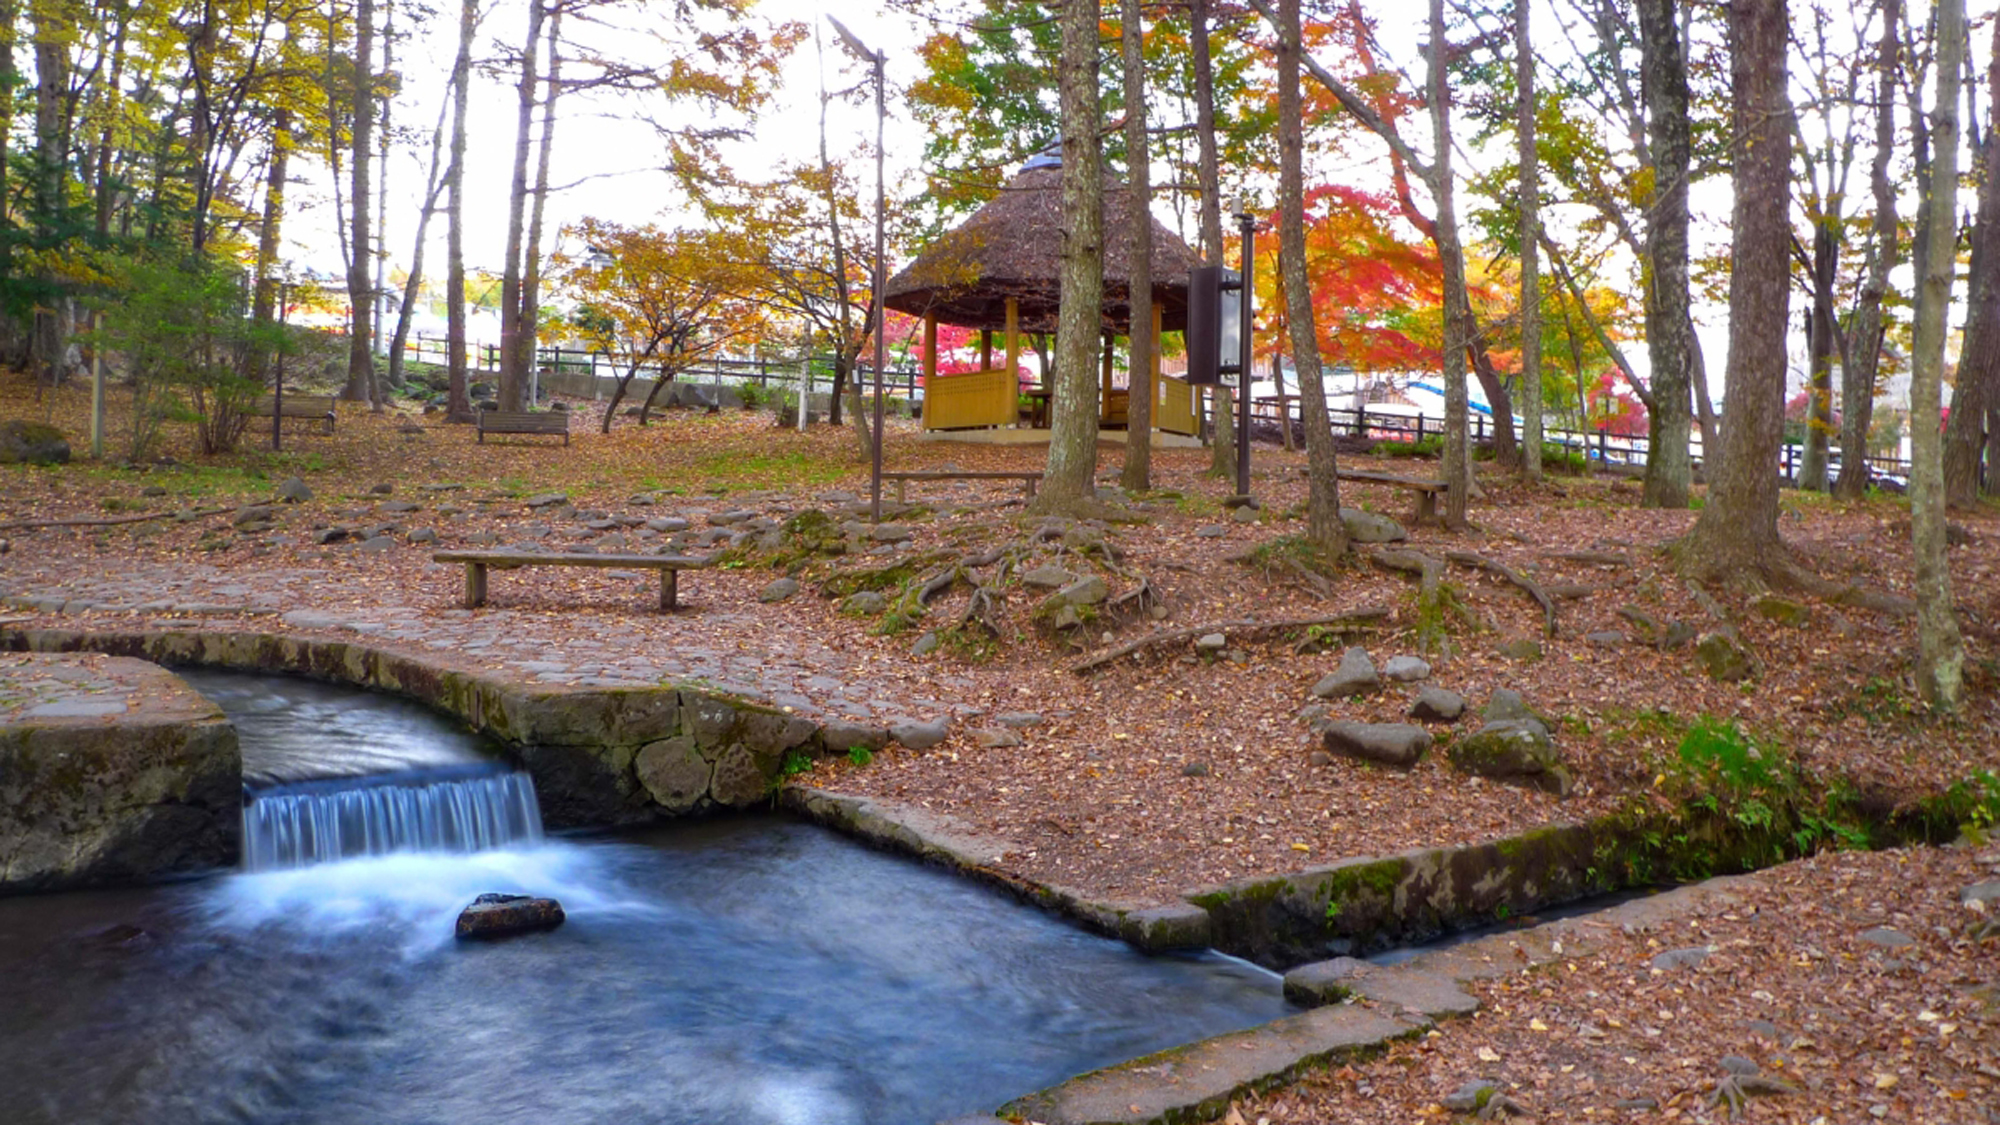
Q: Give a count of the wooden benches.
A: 5